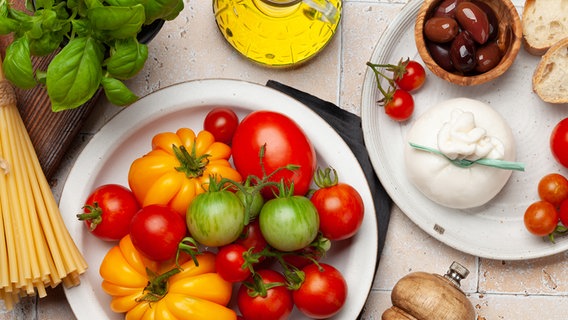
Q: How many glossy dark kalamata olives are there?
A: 7